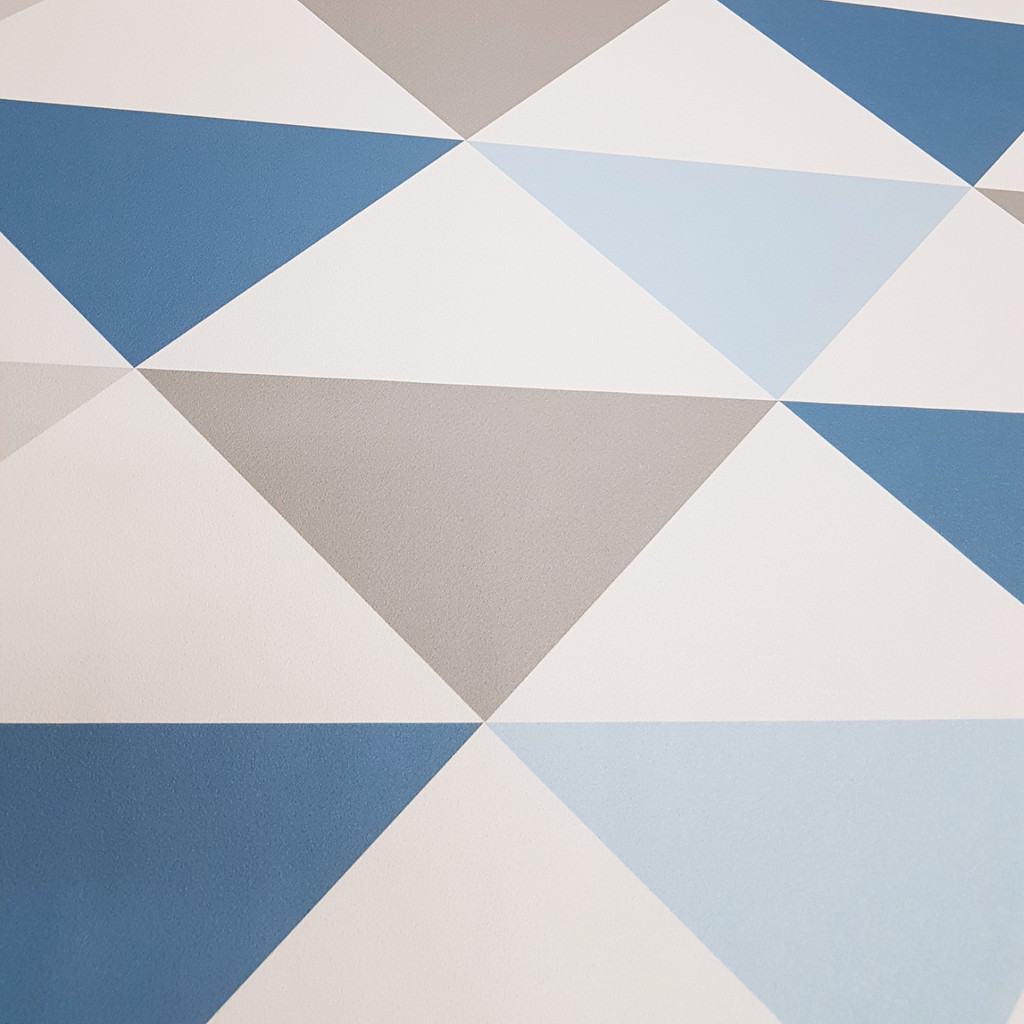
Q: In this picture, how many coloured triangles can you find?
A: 11